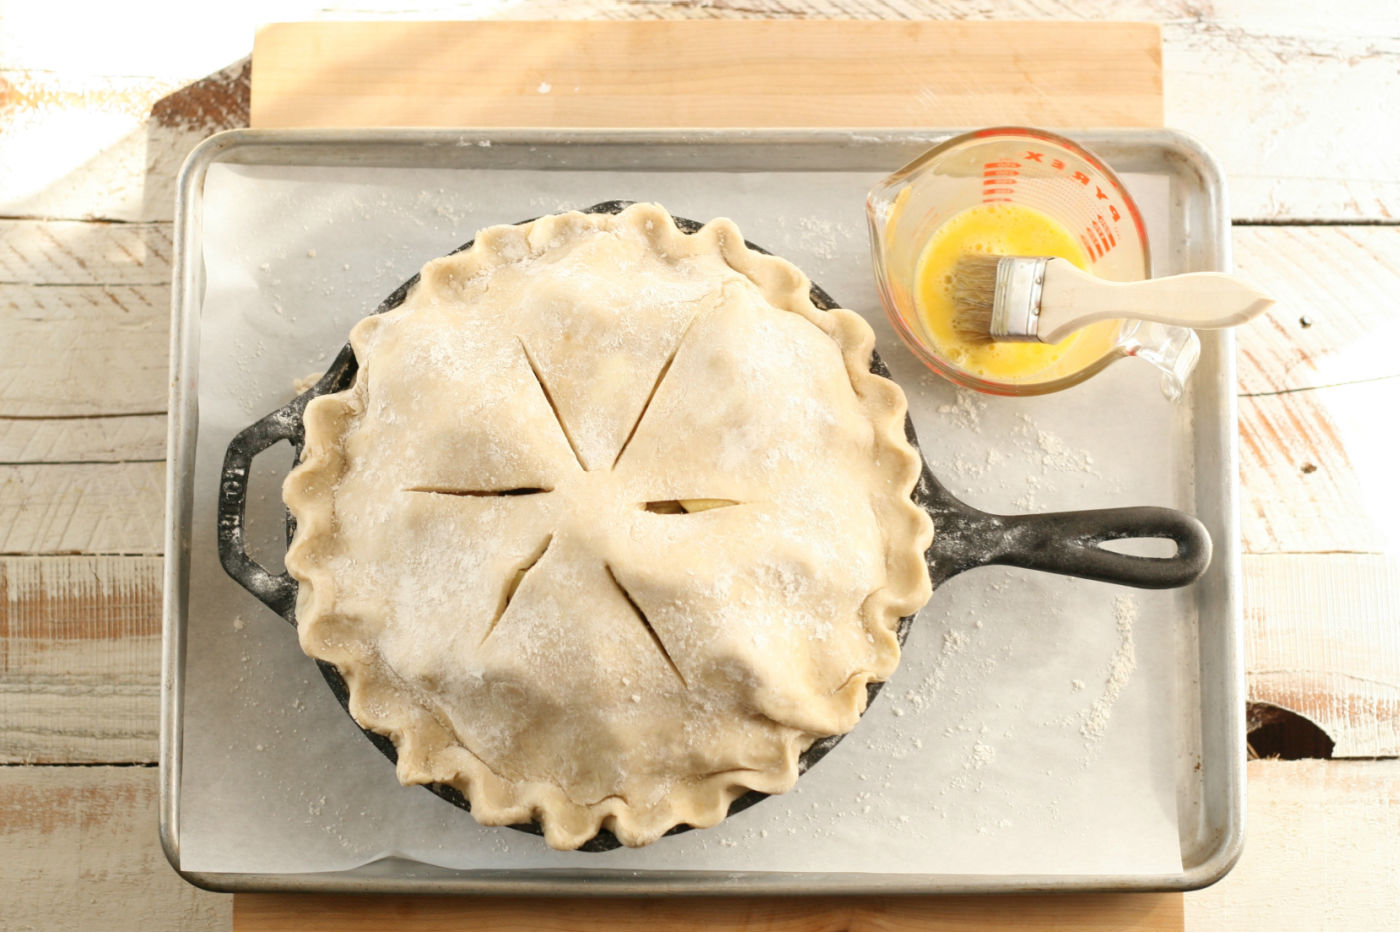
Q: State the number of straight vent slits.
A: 6